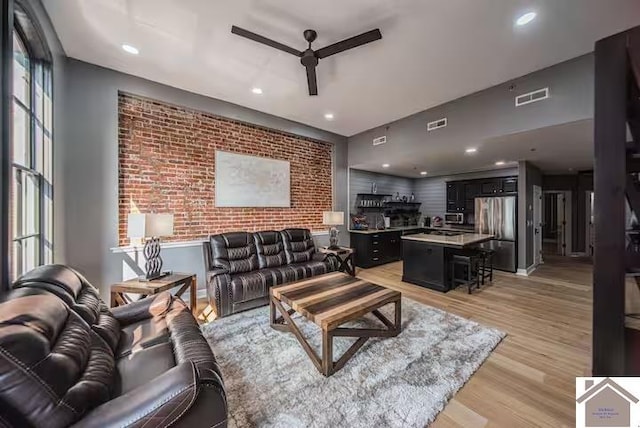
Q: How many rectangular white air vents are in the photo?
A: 3